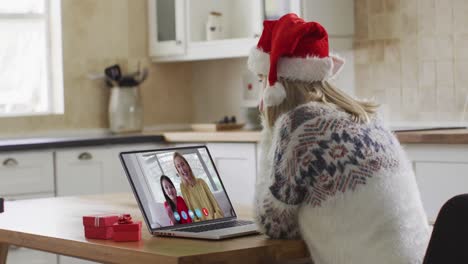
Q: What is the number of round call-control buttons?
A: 5